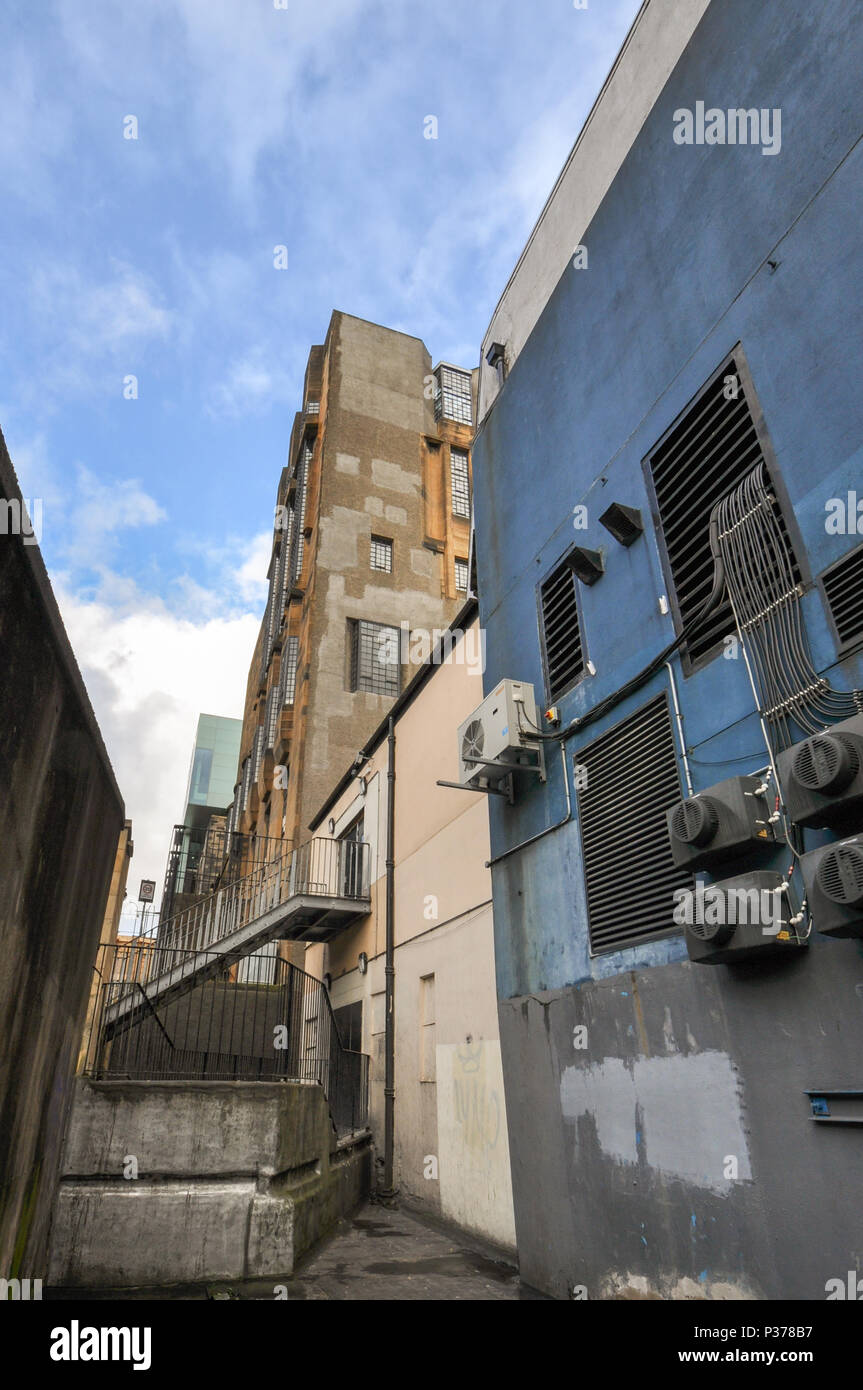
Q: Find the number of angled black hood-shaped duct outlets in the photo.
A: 2